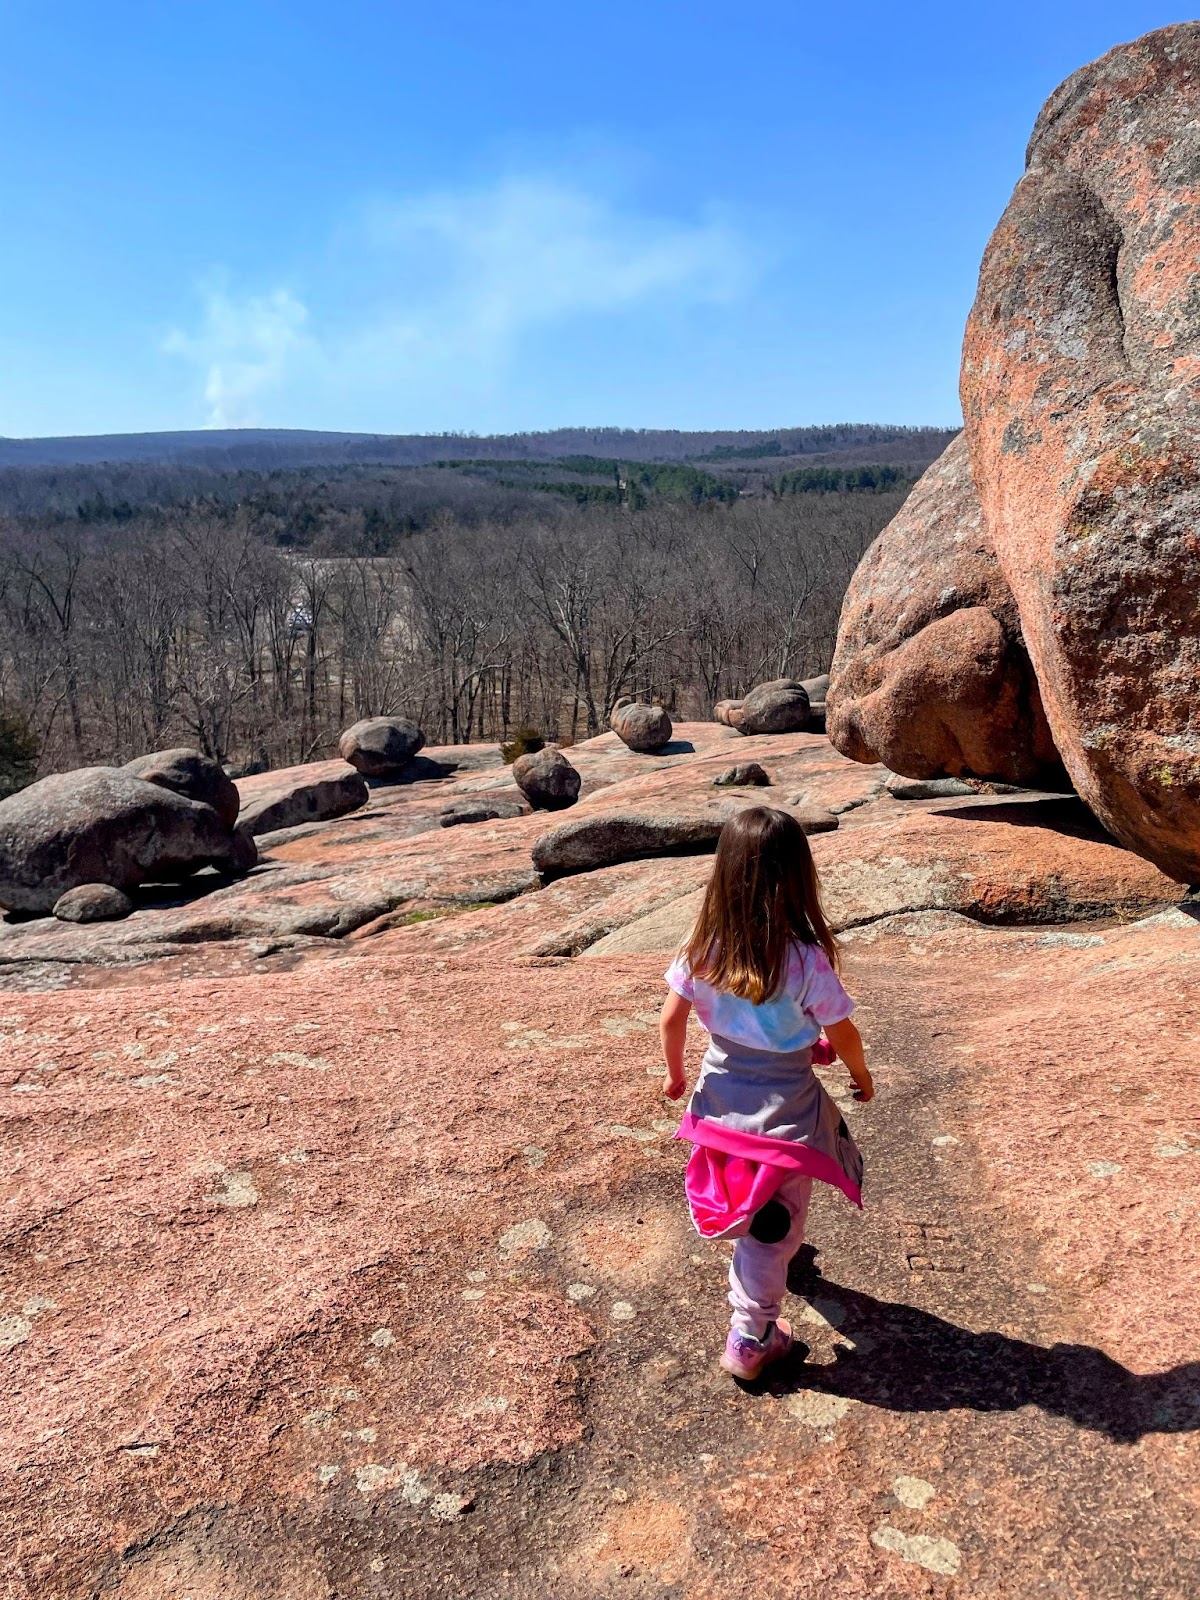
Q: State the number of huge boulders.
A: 2